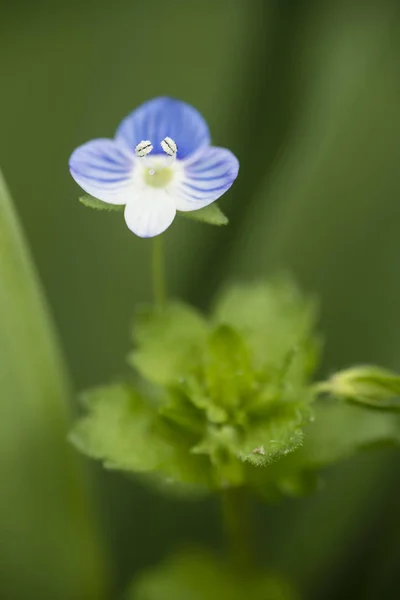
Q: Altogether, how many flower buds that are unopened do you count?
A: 1